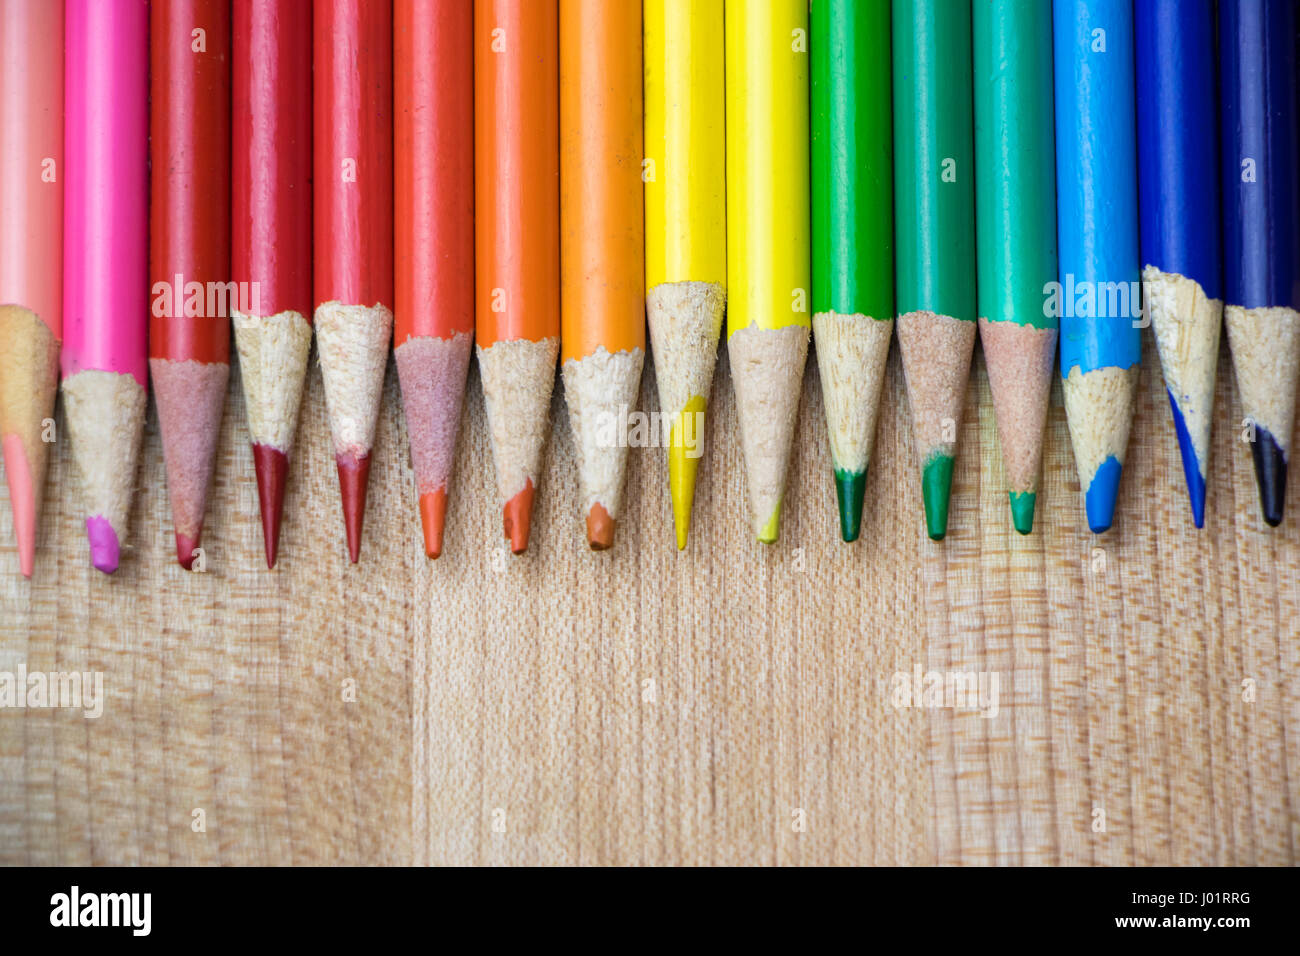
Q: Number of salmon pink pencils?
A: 1